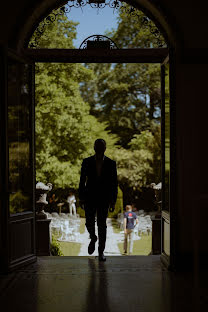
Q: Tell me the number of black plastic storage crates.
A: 0